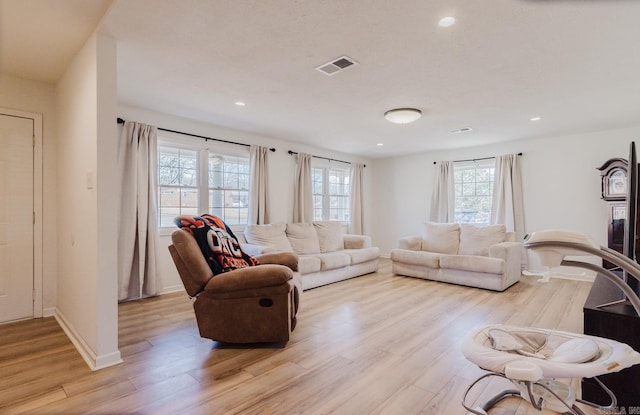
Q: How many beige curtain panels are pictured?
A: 6